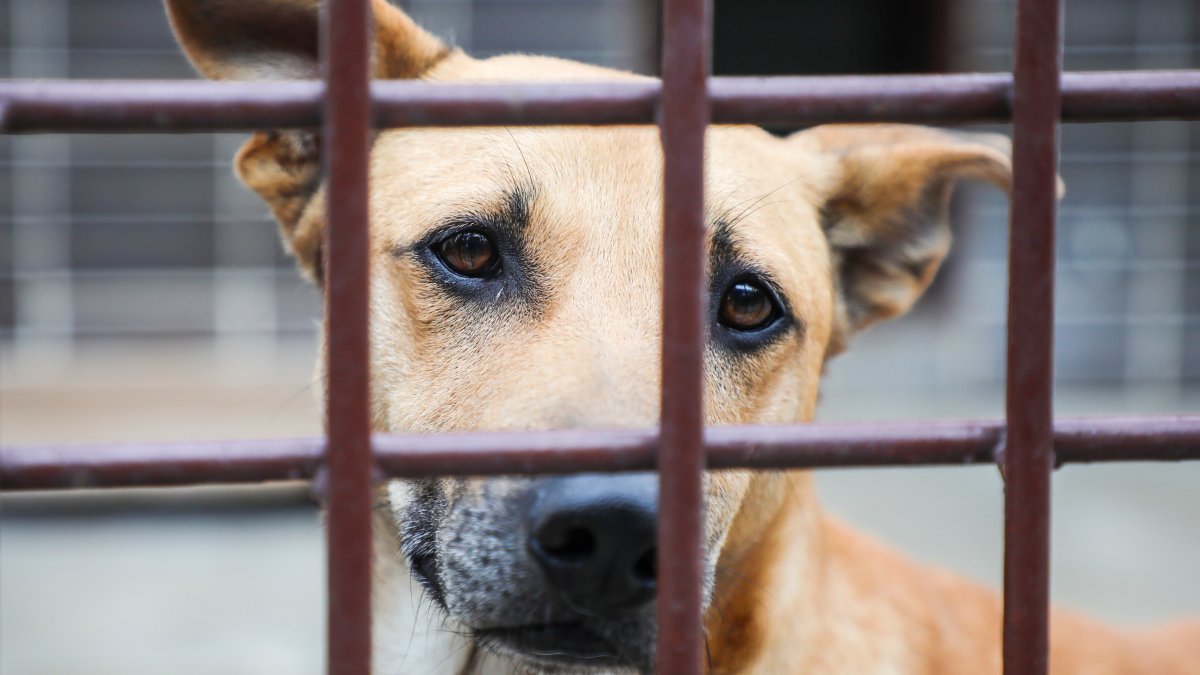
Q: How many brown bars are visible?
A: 5